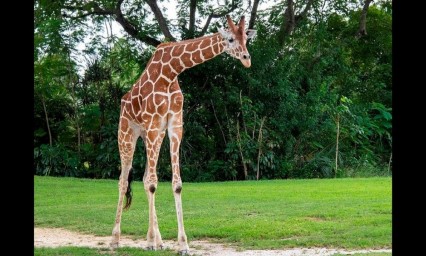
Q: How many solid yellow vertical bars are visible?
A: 0